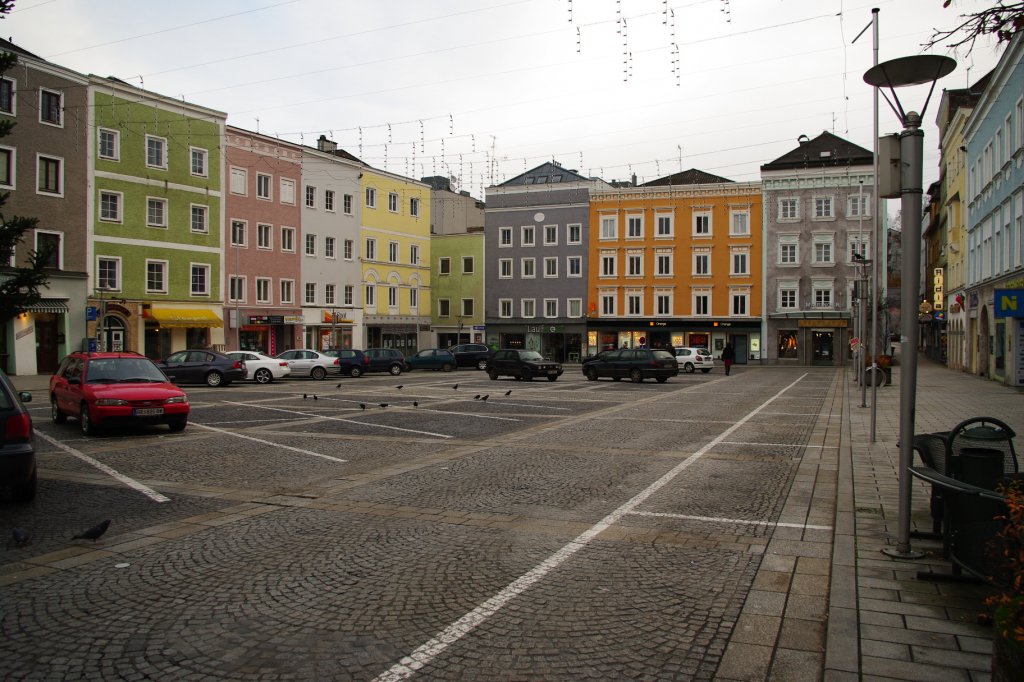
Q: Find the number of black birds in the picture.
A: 13